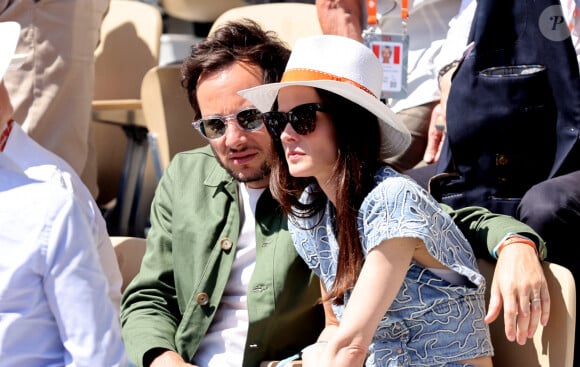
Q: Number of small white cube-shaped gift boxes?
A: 0